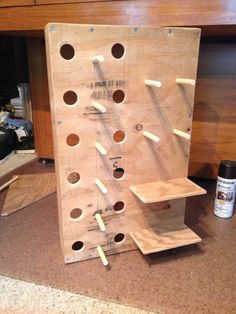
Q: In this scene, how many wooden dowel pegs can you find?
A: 10